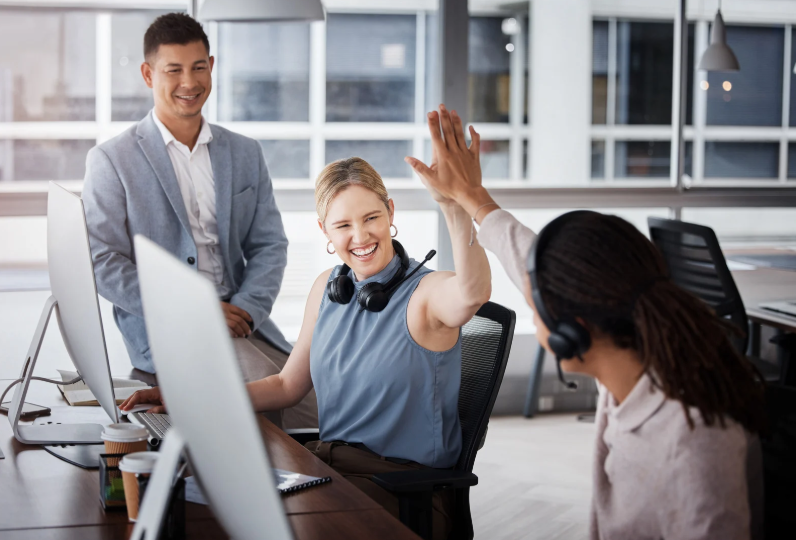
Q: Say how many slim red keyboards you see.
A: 0